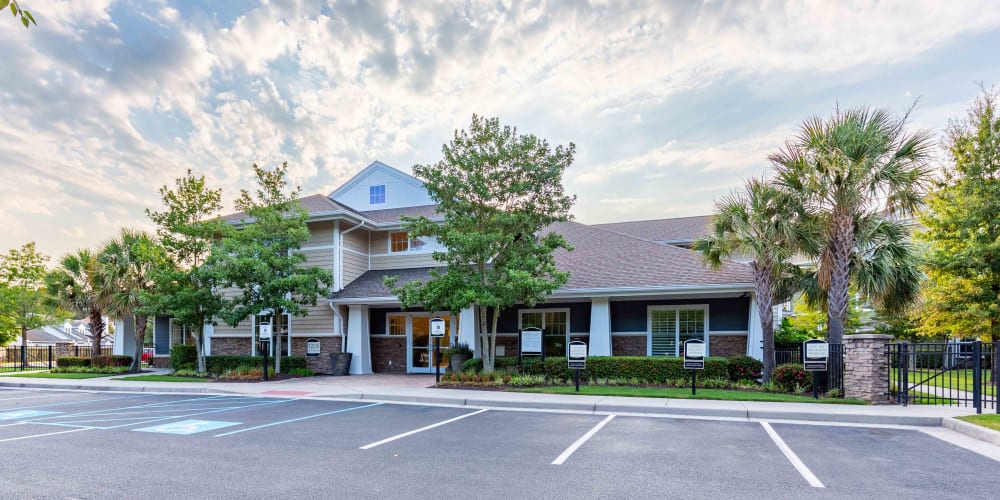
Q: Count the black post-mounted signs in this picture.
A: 6